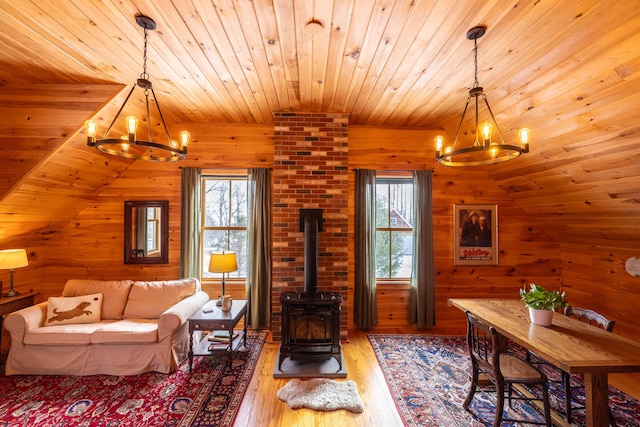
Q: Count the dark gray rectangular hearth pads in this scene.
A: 1